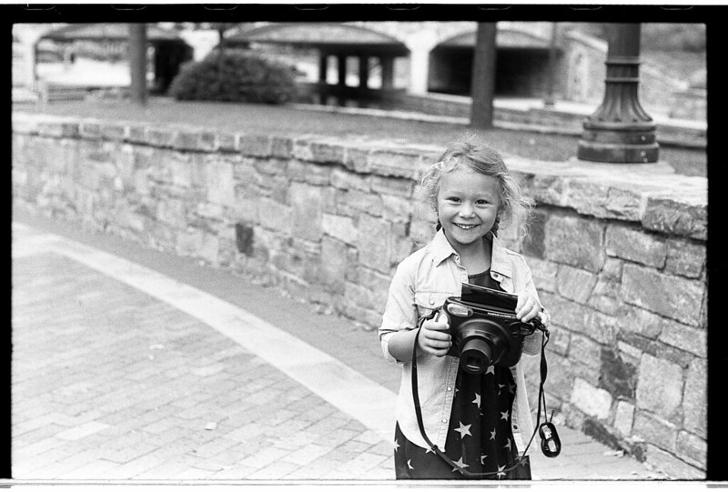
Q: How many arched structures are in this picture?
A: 3